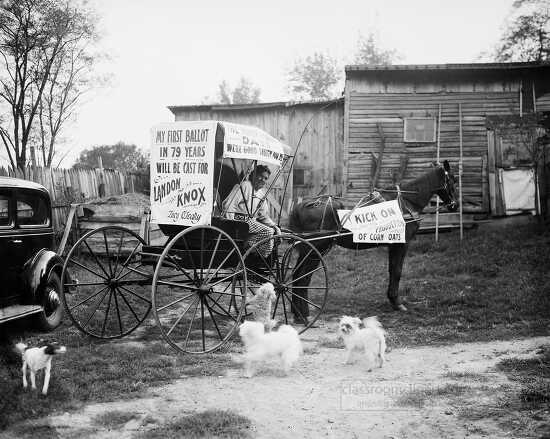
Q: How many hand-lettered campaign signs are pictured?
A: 3